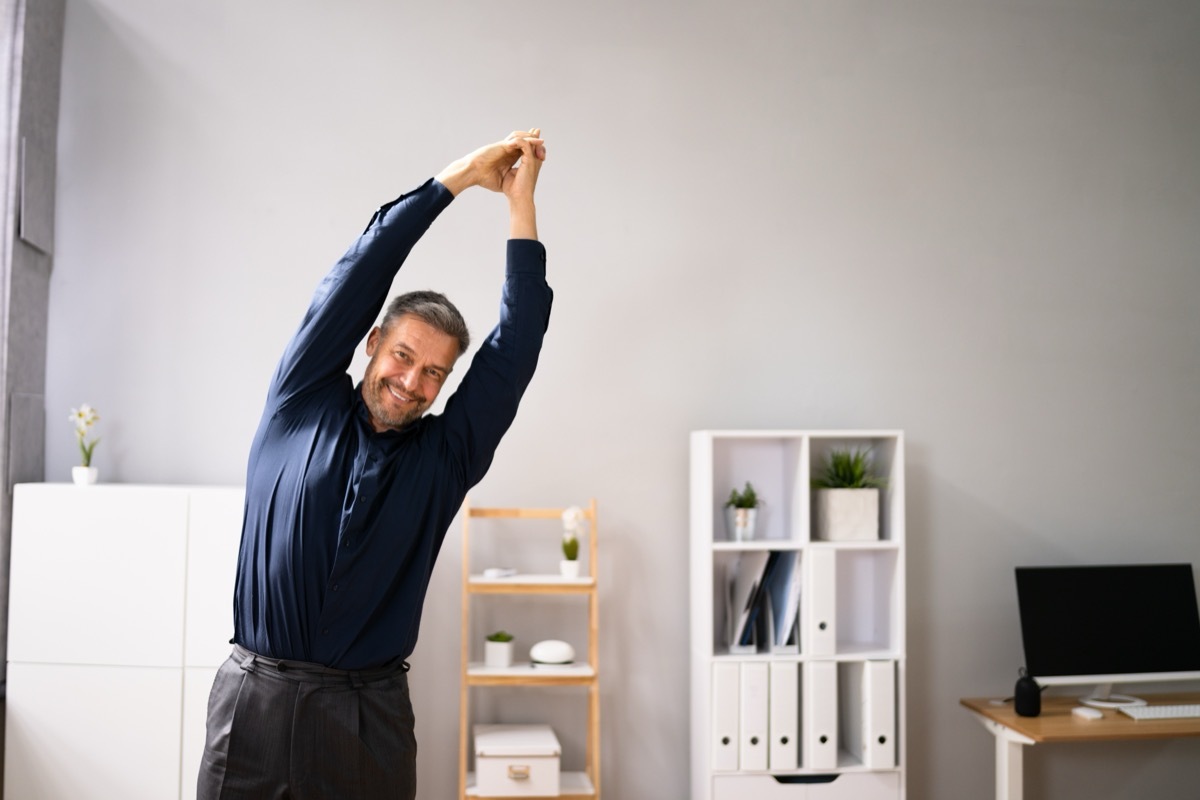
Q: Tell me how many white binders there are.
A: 6